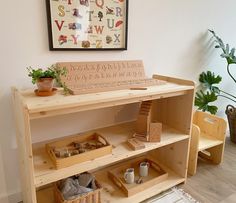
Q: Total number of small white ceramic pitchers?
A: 2